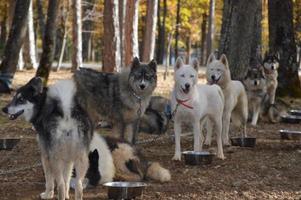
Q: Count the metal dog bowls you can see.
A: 7